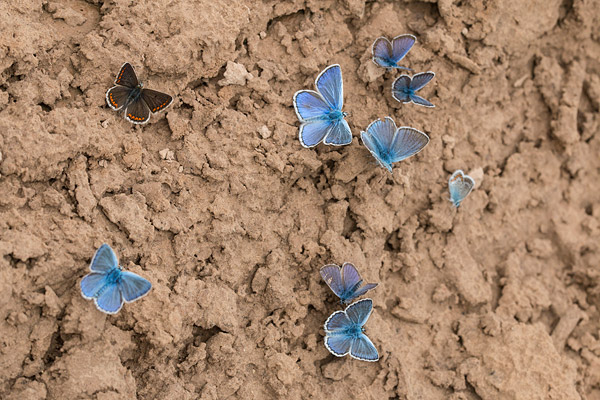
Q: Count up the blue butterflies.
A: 8